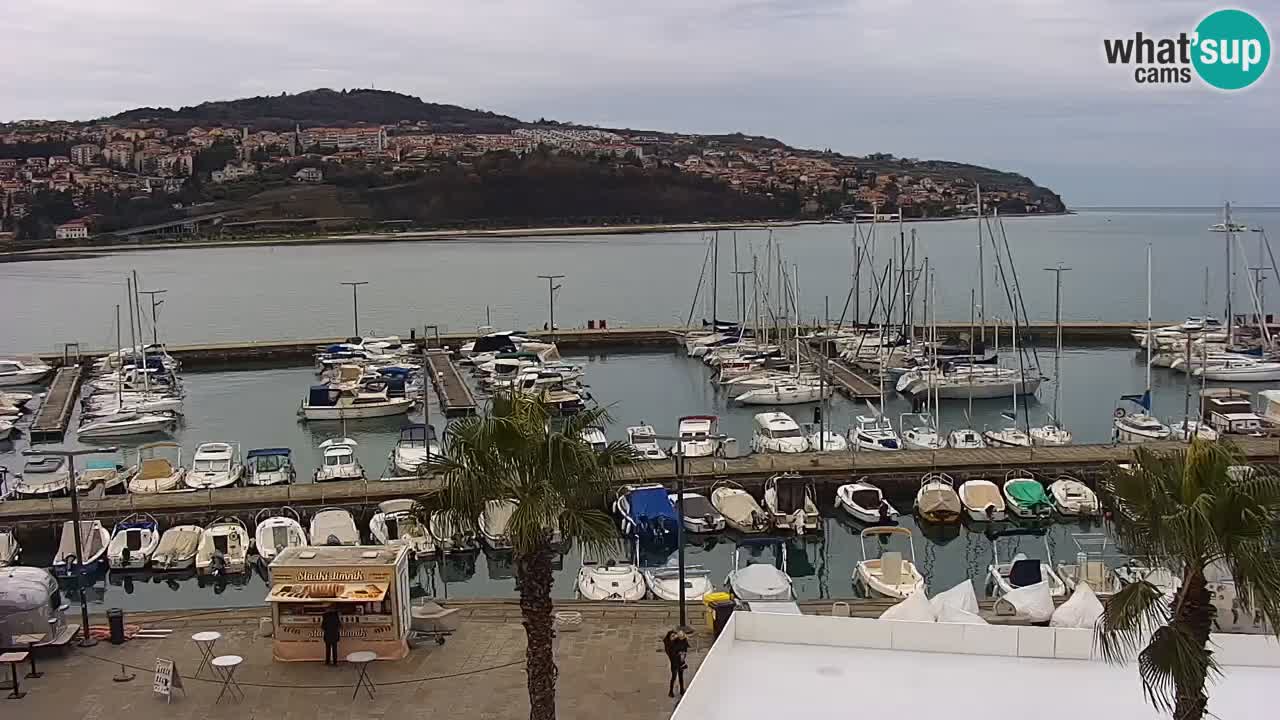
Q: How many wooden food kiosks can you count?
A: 1